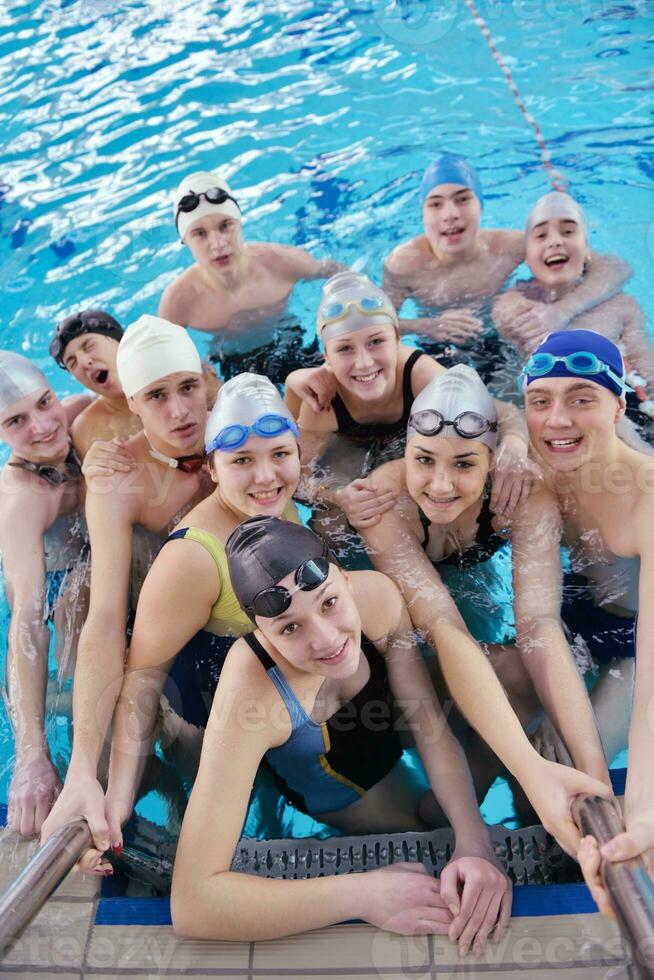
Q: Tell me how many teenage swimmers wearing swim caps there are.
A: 11